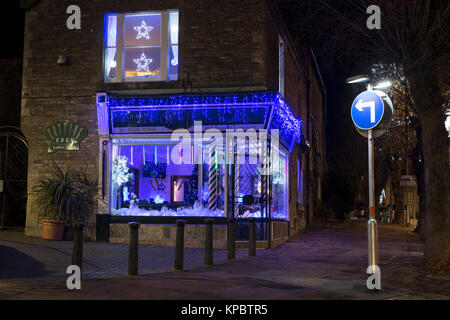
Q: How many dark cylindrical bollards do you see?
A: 6